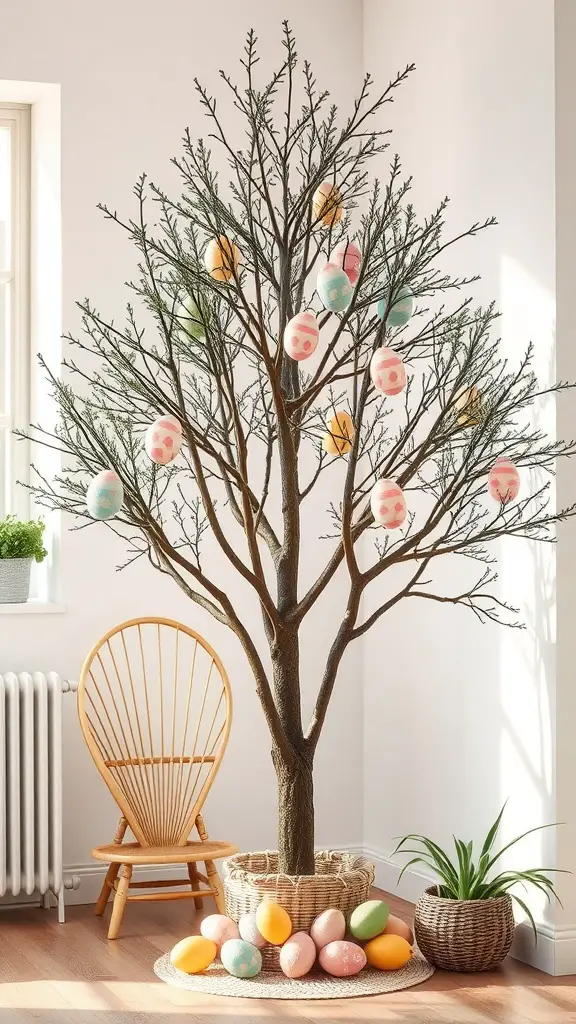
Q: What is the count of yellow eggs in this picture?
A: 7